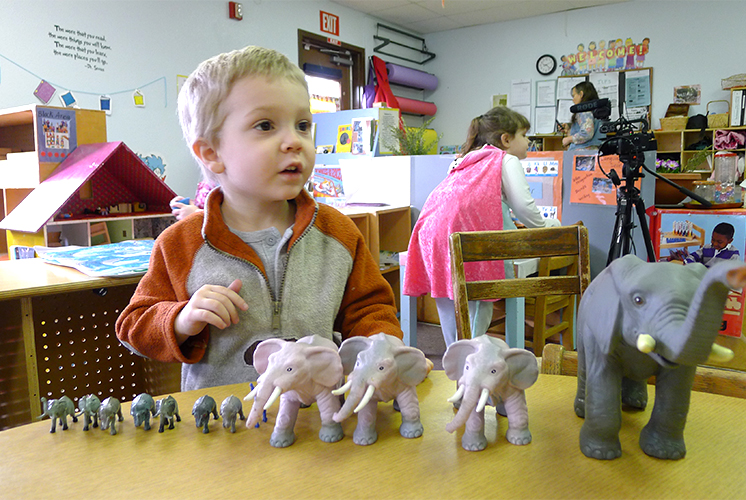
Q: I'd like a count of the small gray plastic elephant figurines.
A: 7